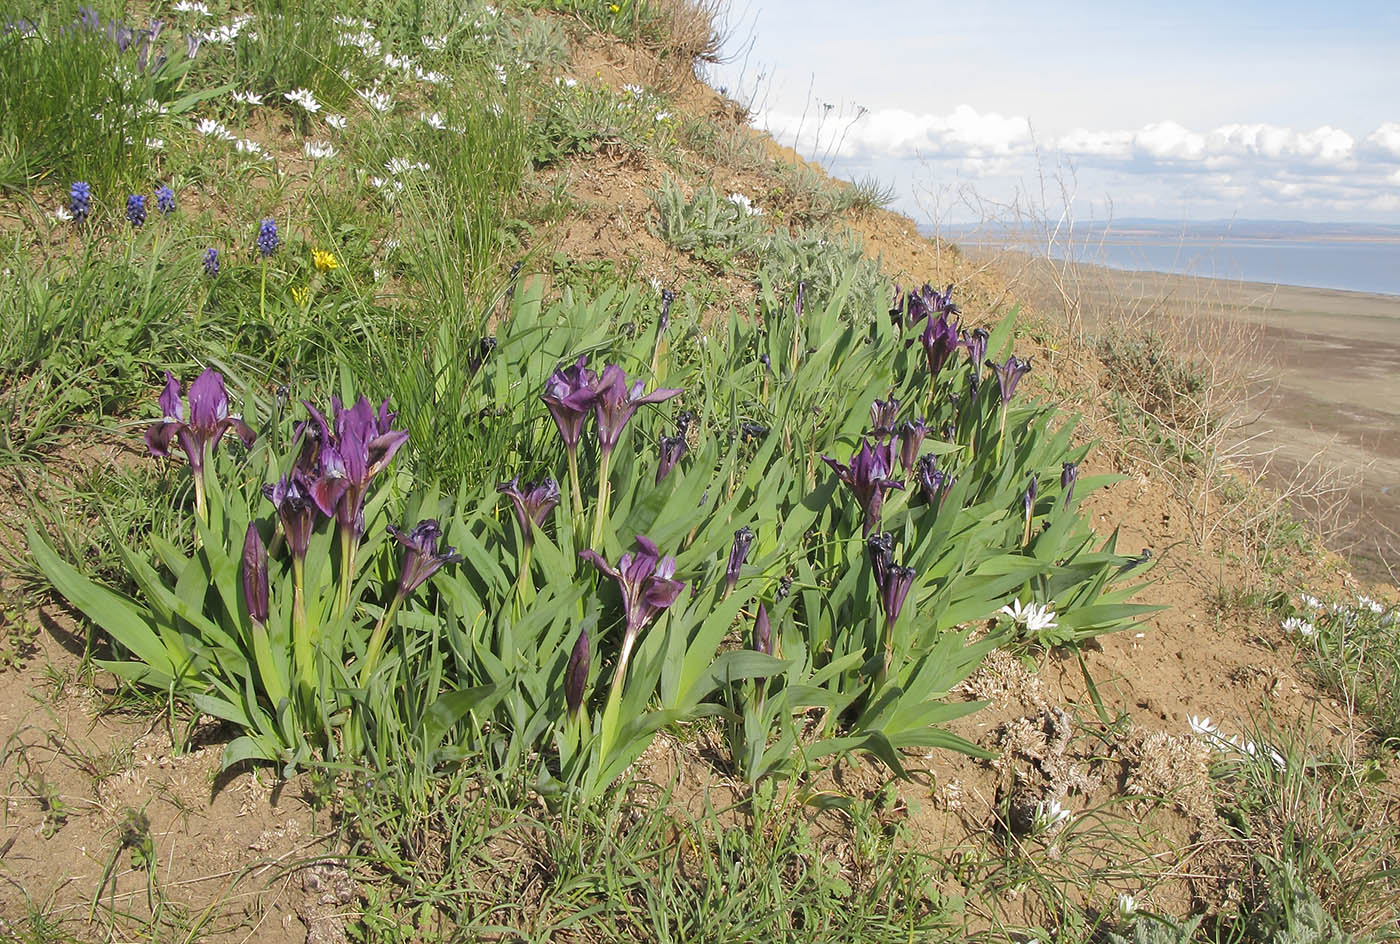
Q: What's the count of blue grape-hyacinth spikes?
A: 5